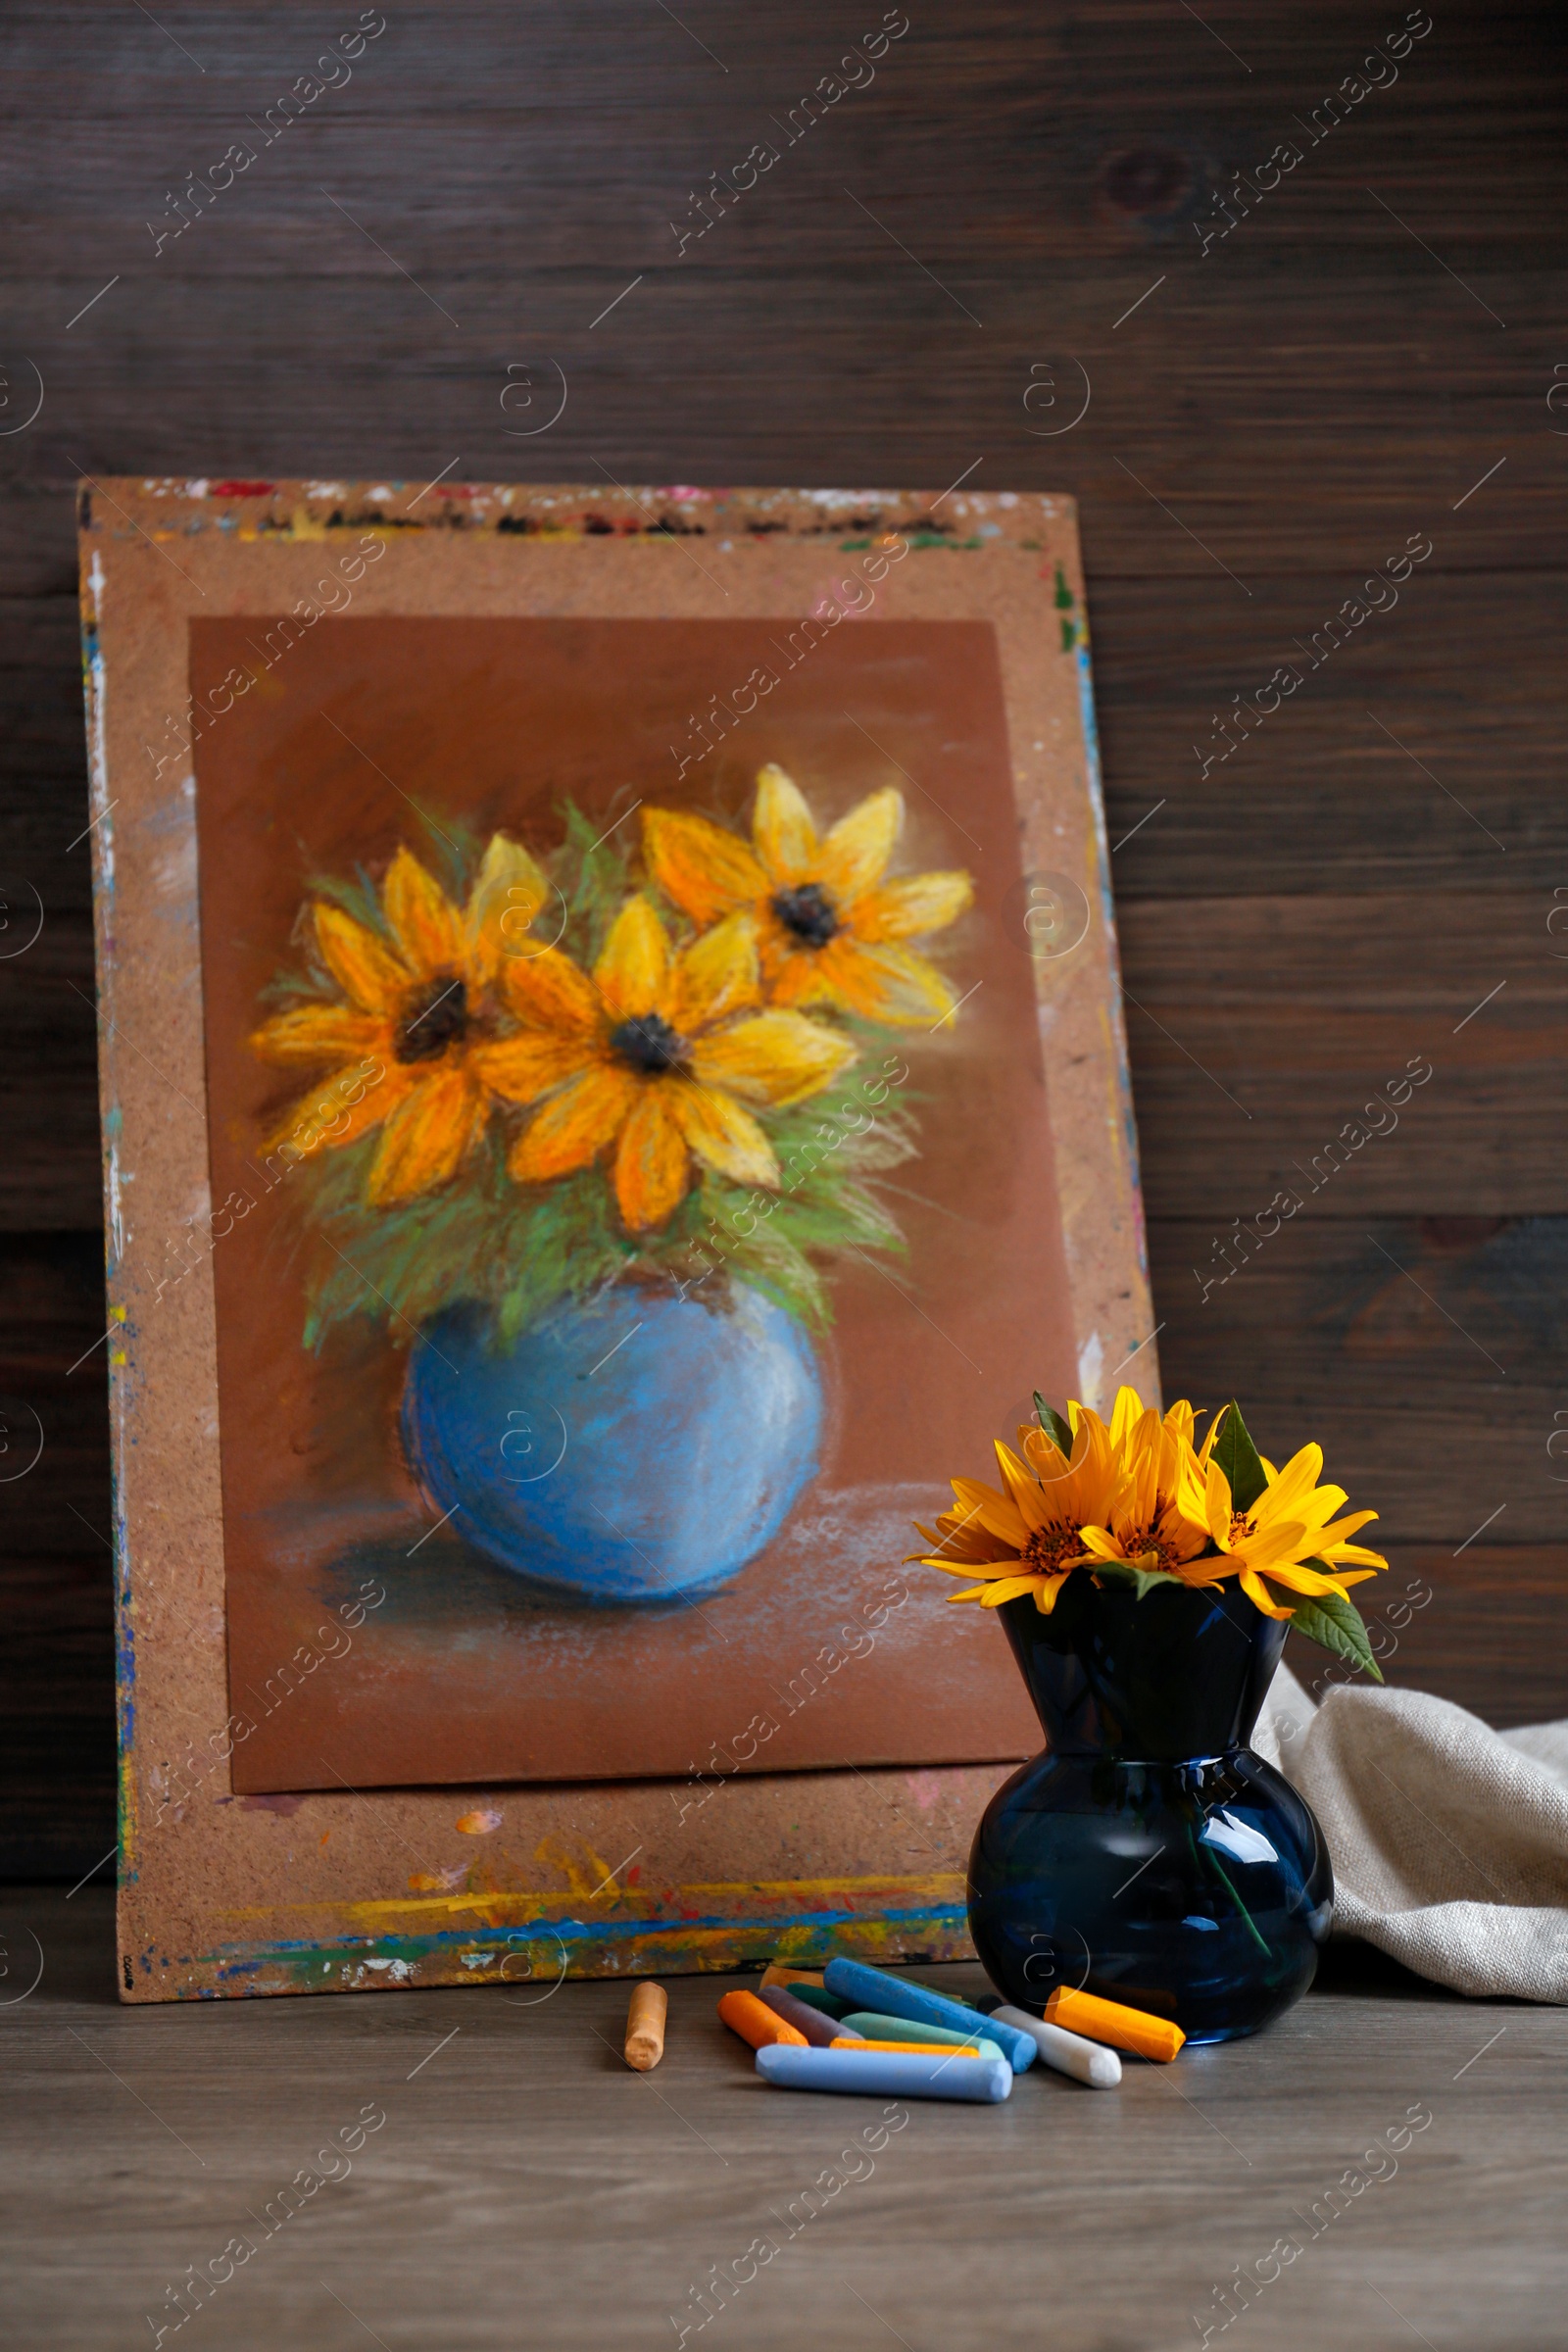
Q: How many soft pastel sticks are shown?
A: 13